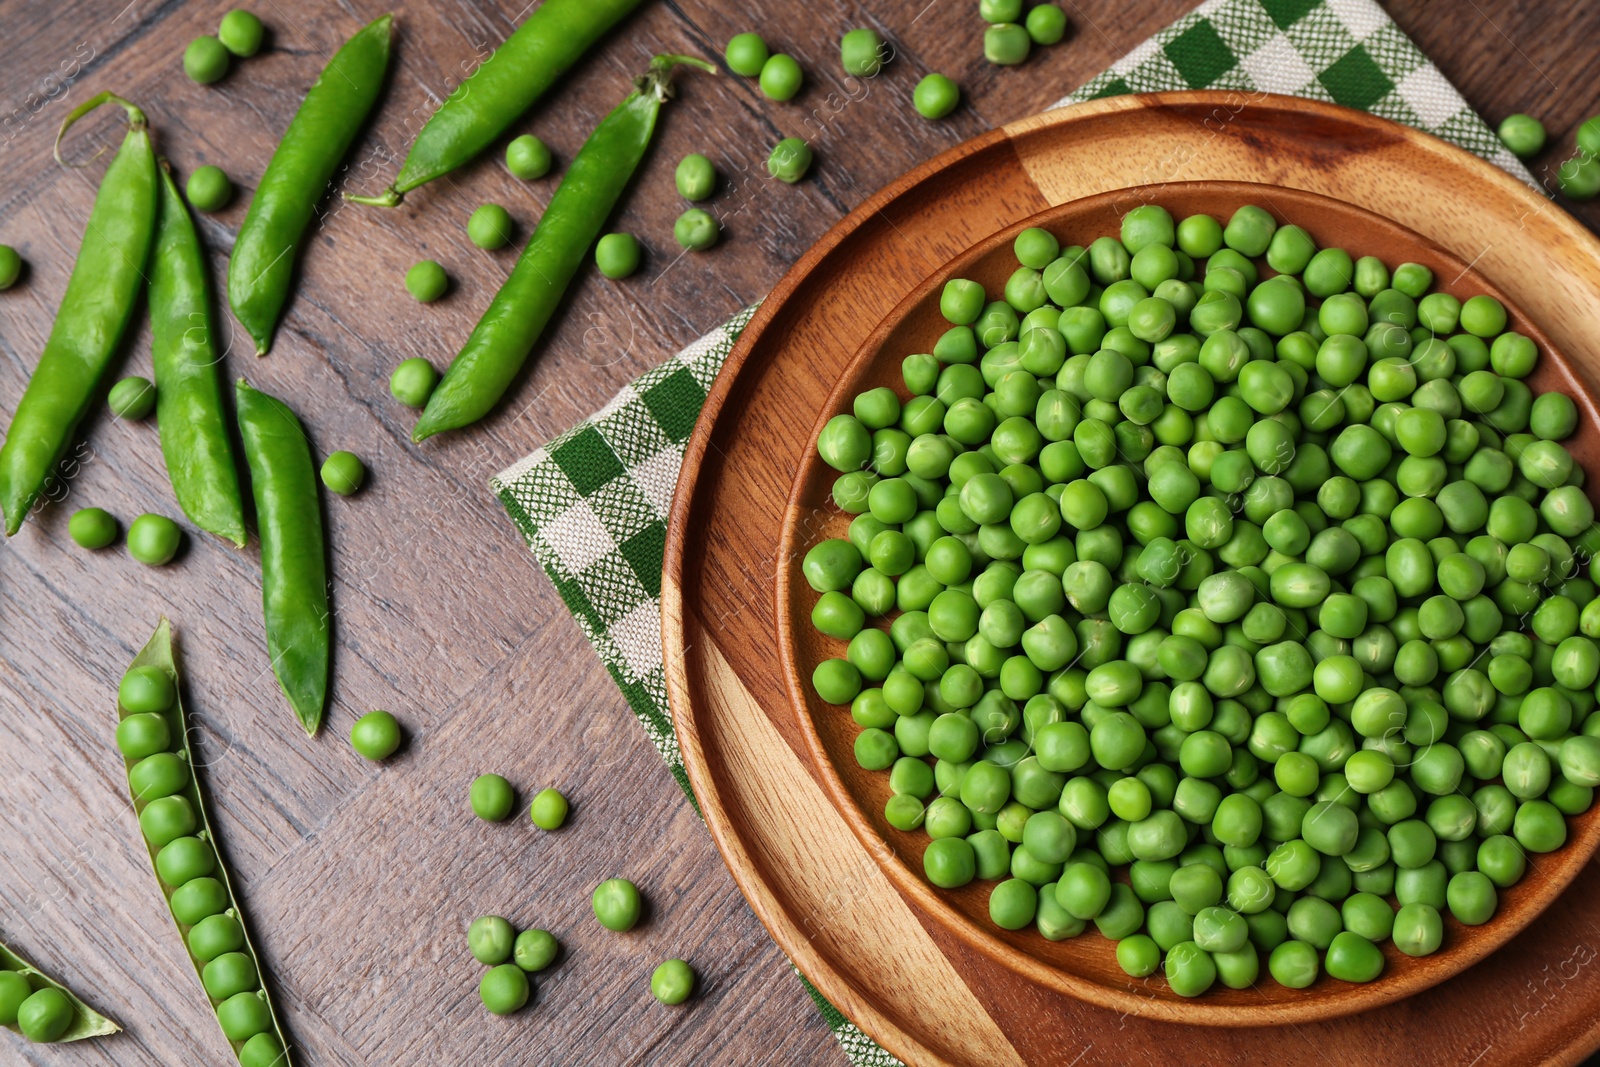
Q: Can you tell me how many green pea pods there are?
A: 8